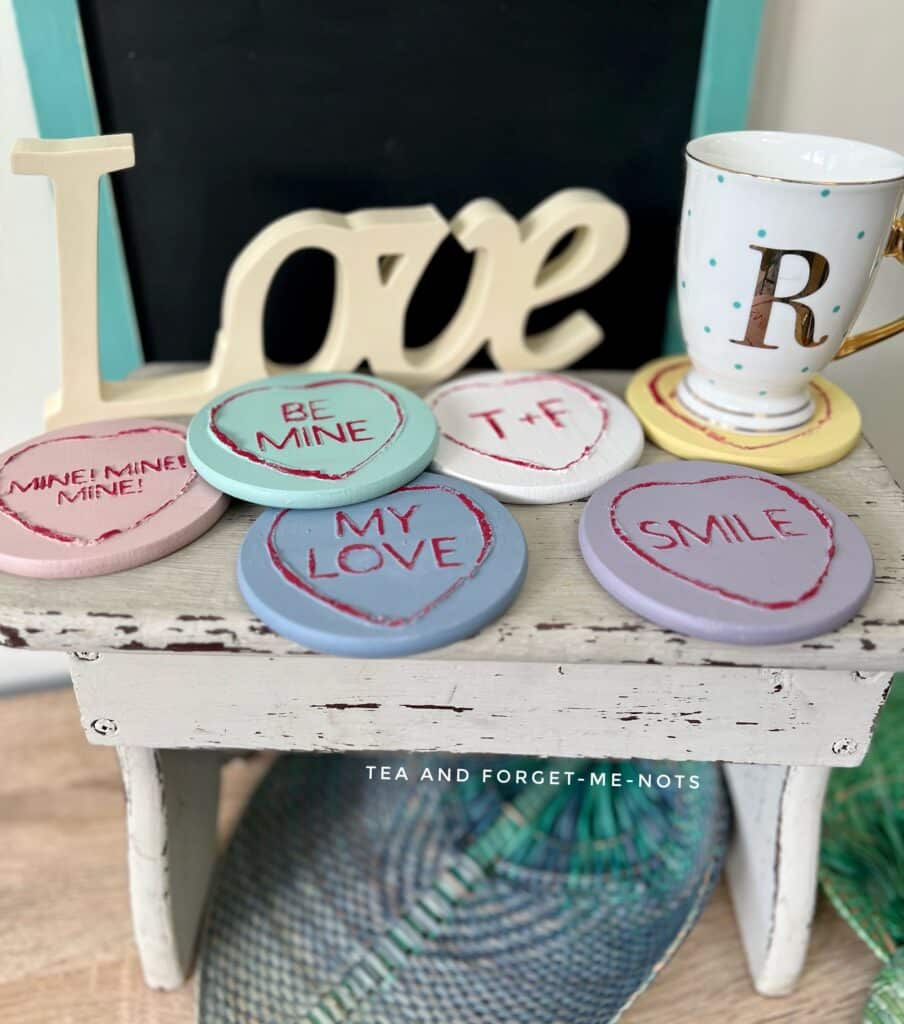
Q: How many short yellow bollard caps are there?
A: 0